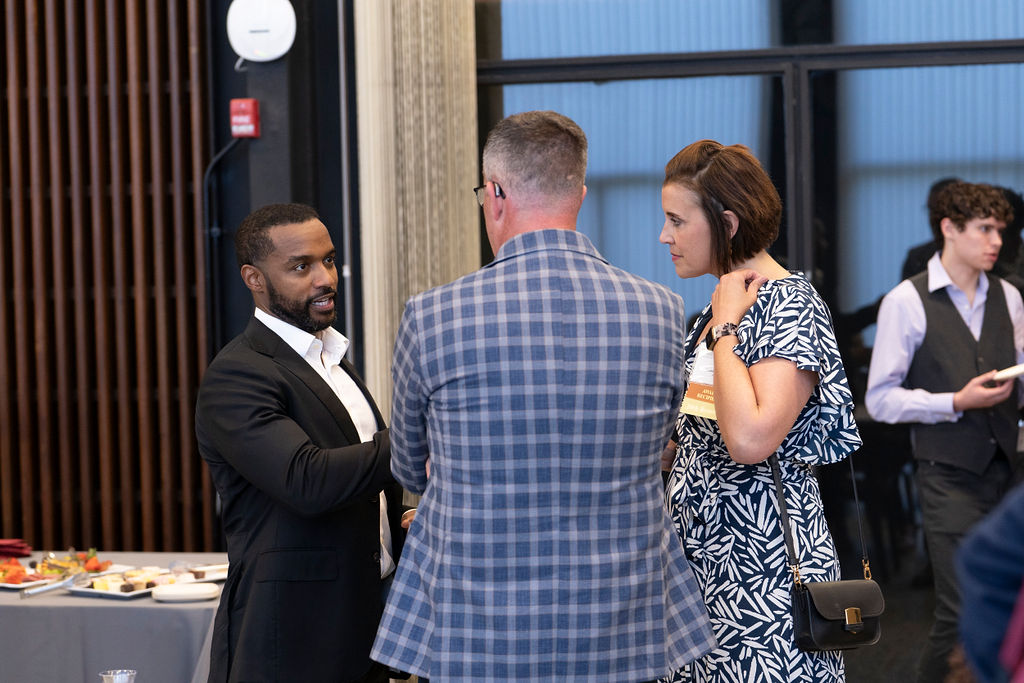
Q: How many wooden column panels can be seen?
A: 11